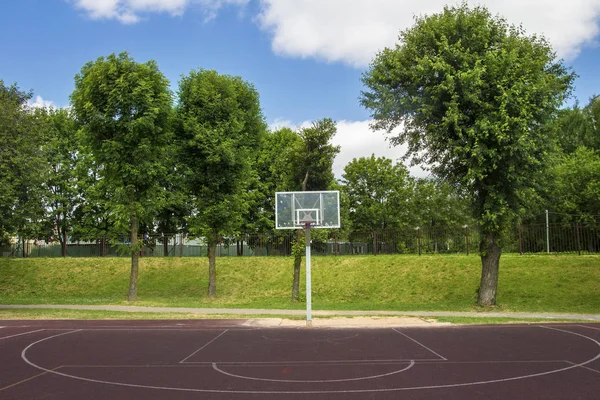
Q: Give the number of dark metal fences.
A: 1